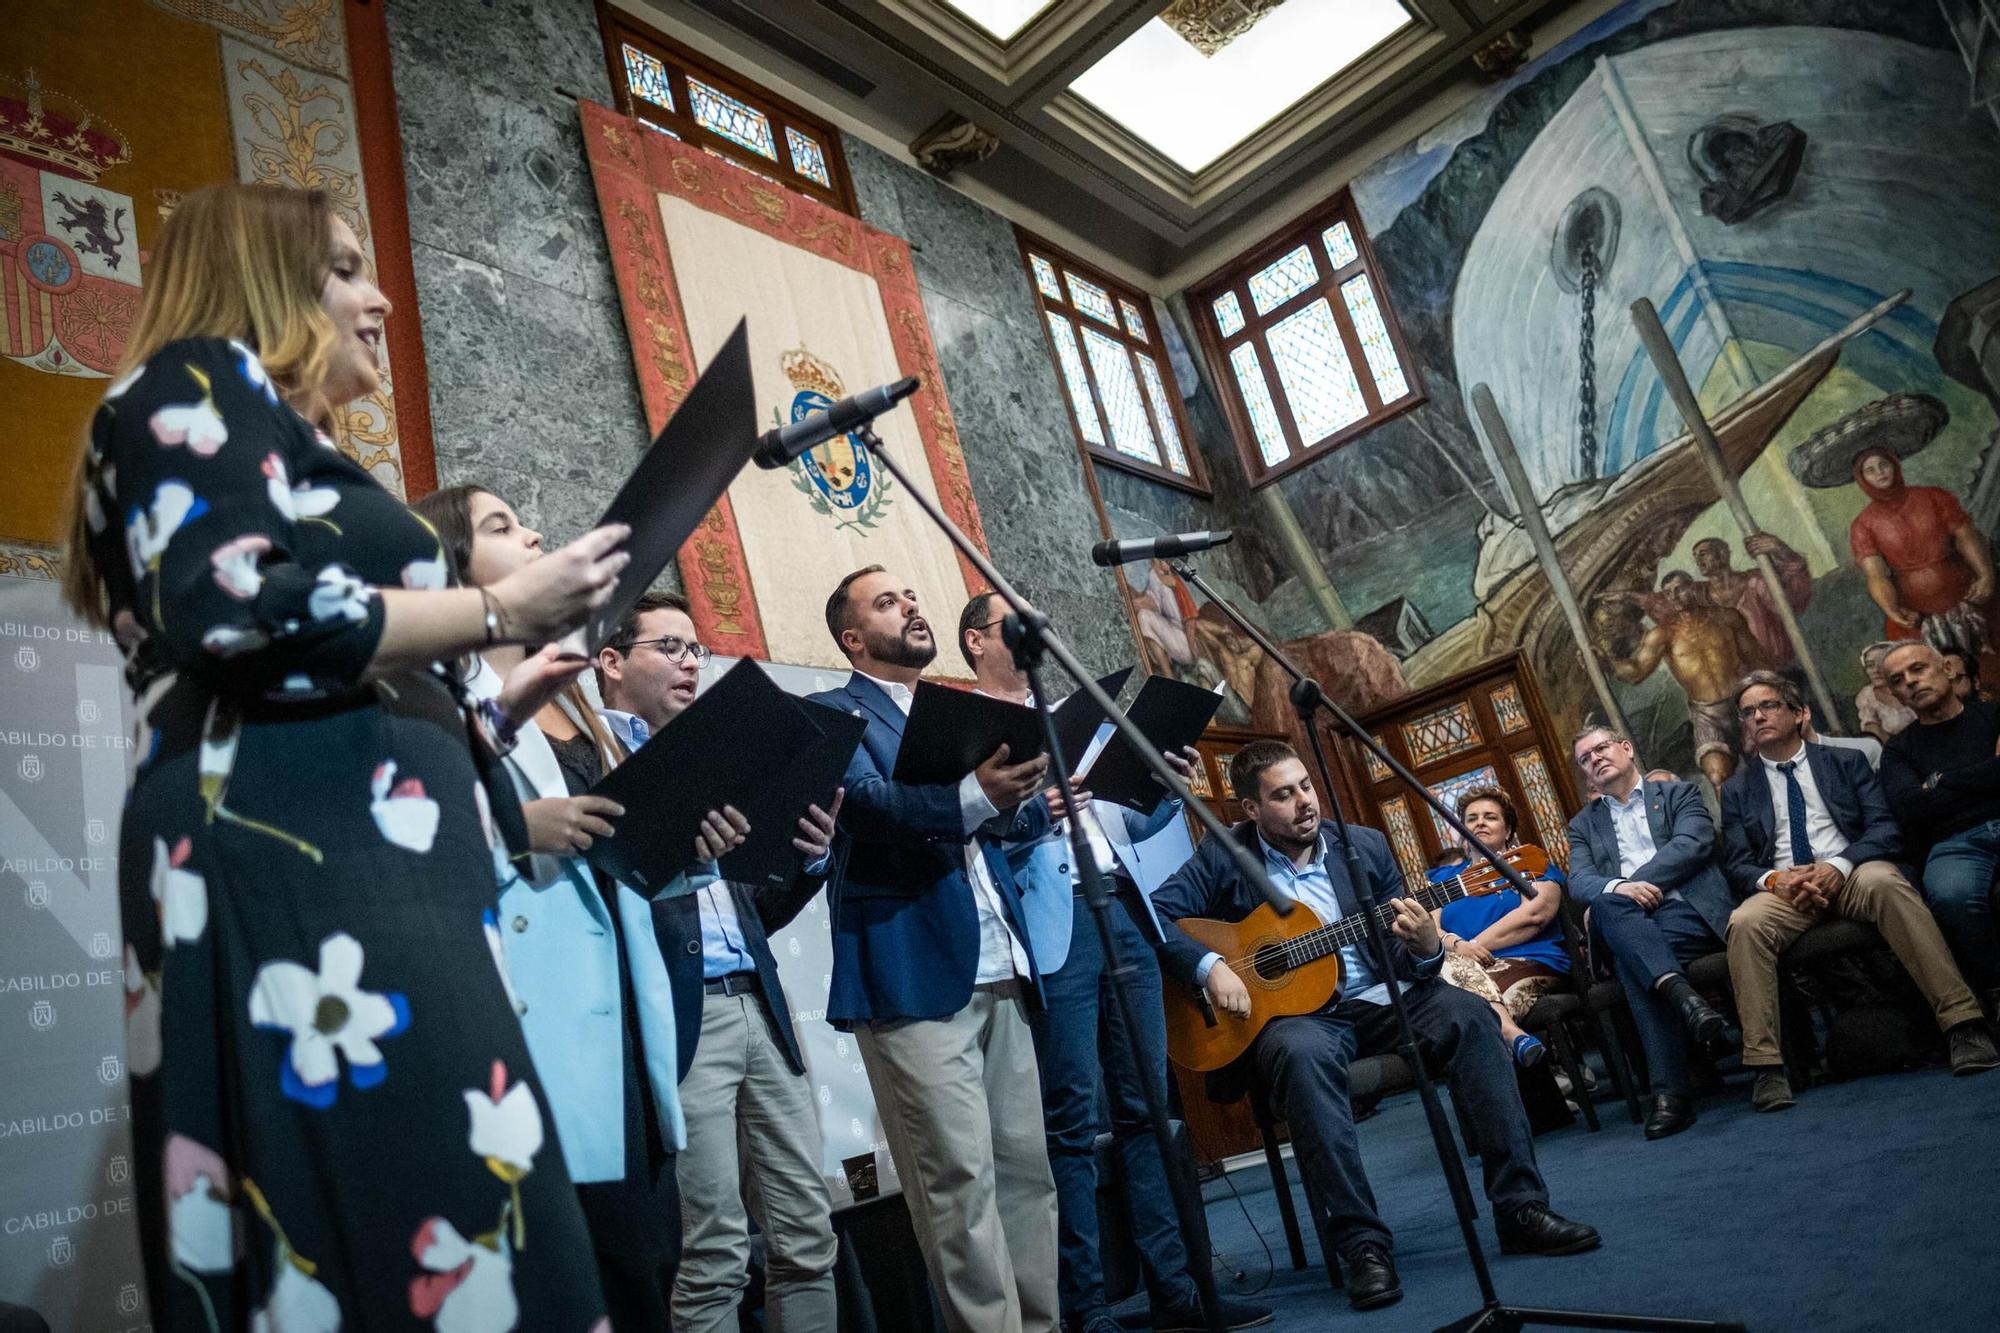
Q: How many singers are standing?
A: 5